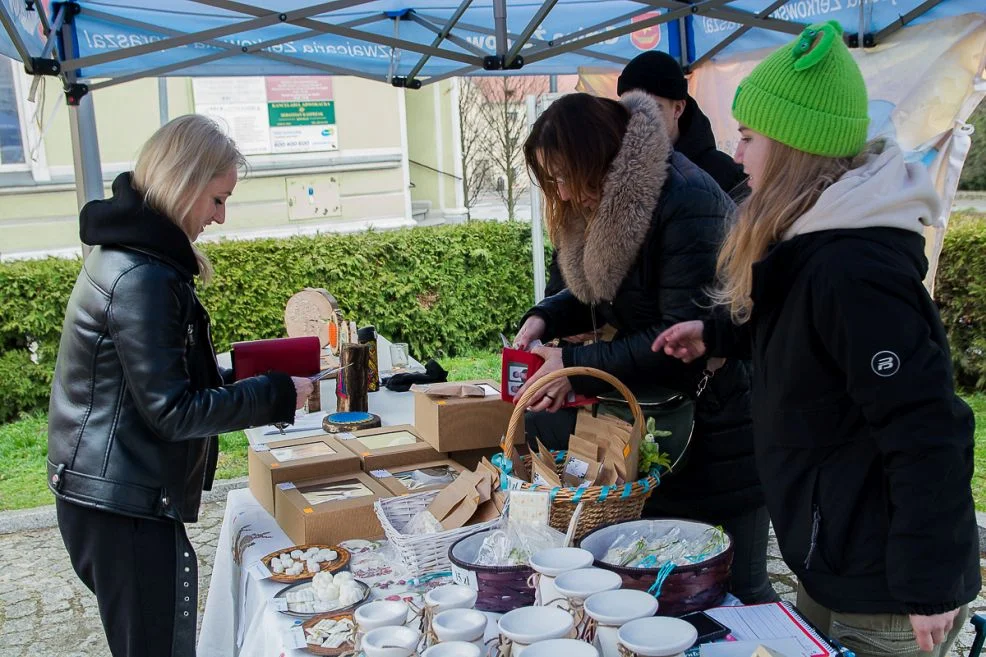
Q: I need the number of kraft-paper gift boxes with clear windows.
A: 5